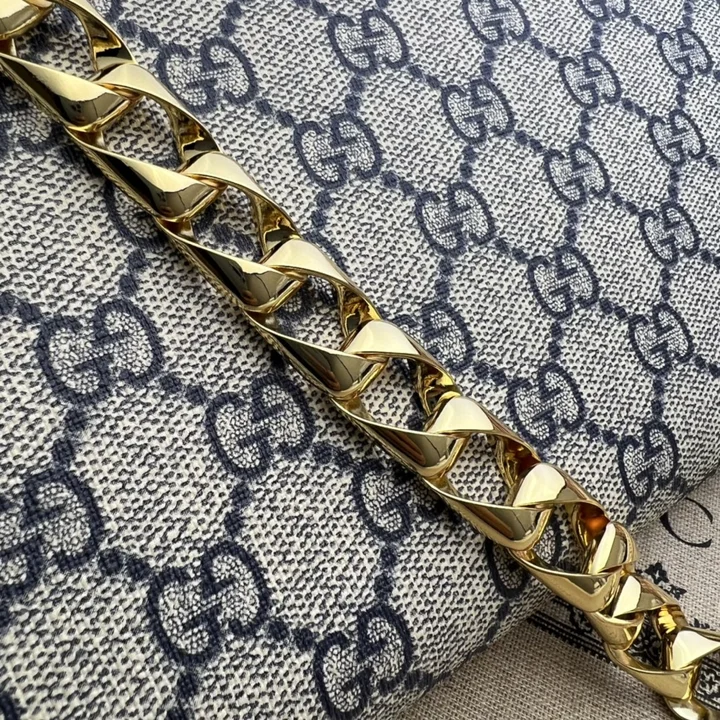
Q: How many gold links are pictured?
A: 11